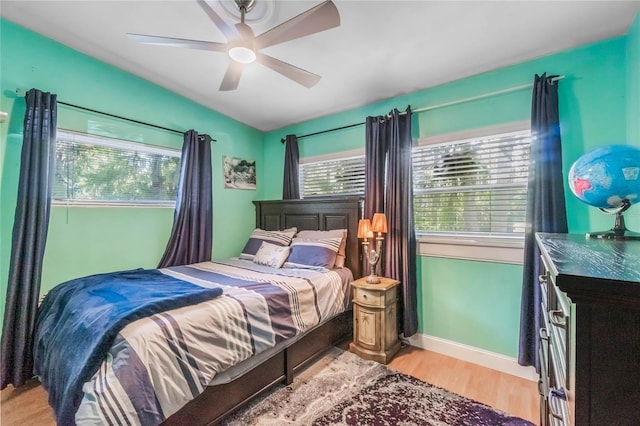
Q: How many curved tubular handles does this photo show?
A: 5